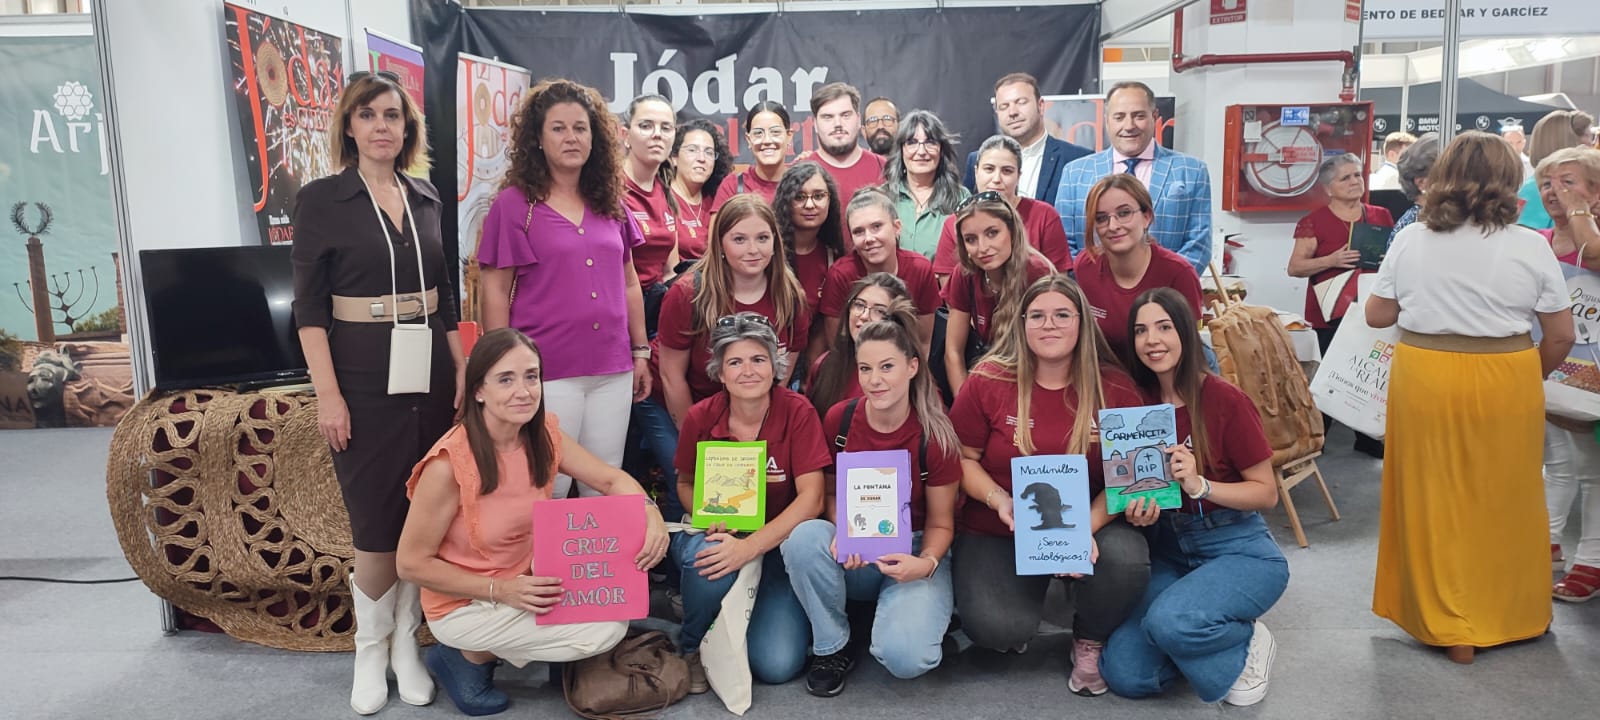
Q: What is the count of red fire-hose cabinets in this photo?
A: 1